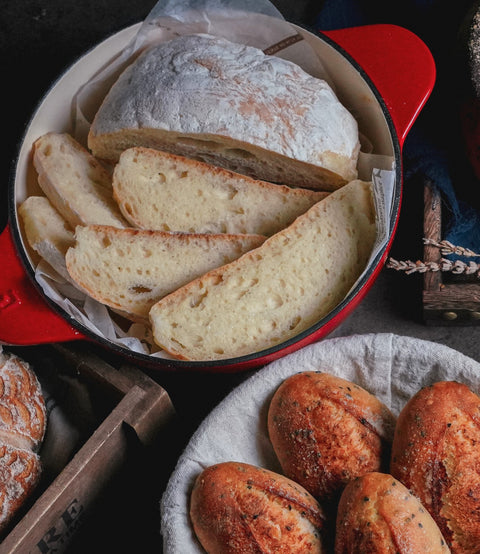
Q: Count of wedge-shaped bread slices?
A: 5